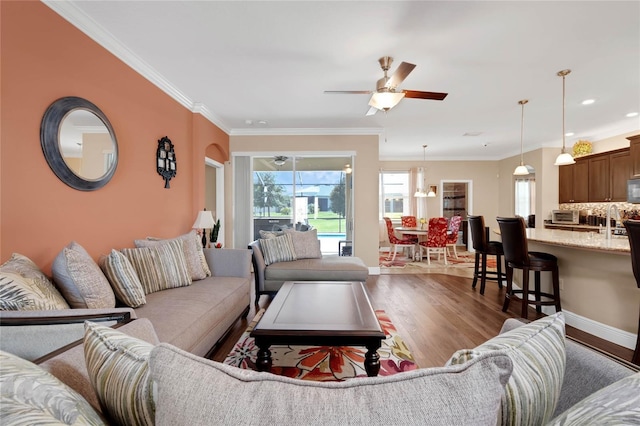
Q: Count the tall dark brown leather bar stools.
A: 3